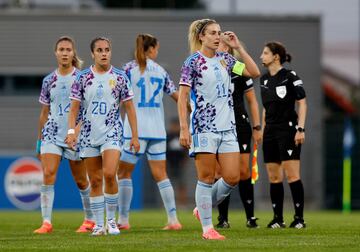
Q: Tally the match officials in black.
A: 2